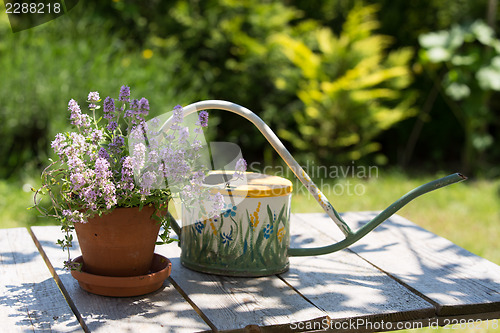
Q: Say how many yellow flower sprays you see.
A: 3